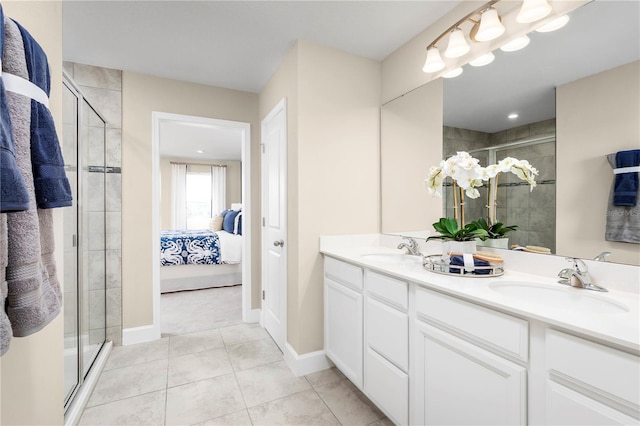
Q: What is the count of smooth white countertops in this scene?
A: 1